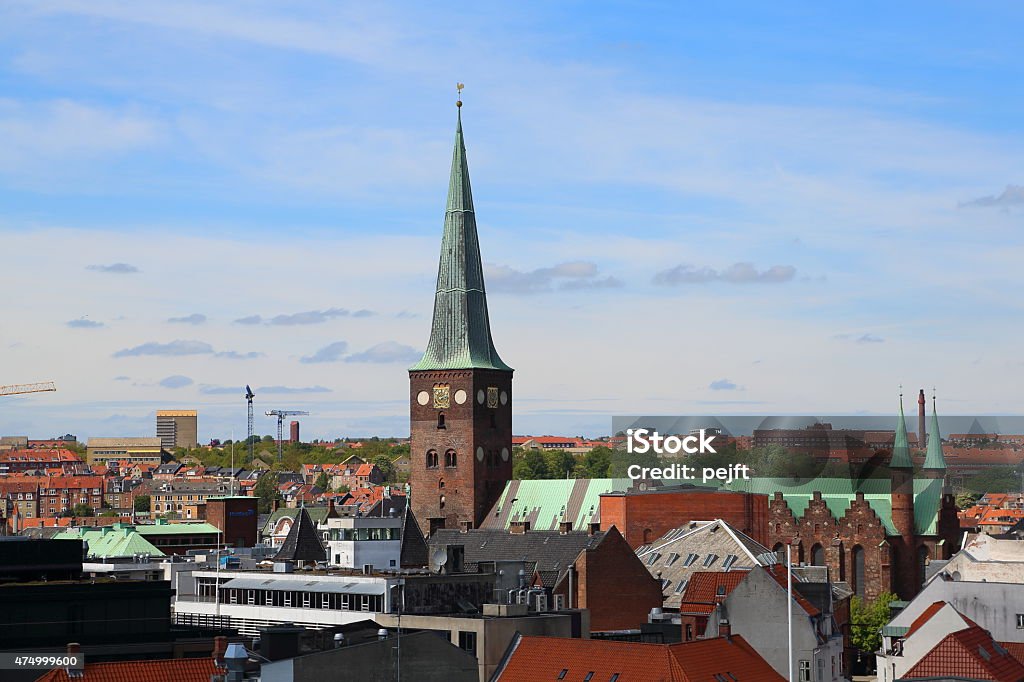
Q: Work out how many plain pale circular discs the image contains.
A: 6